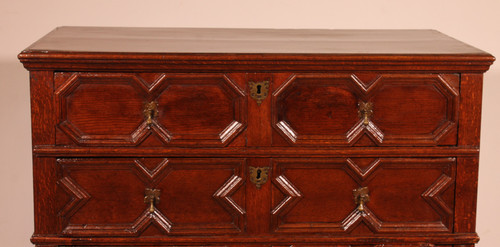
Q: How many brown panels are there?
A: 4